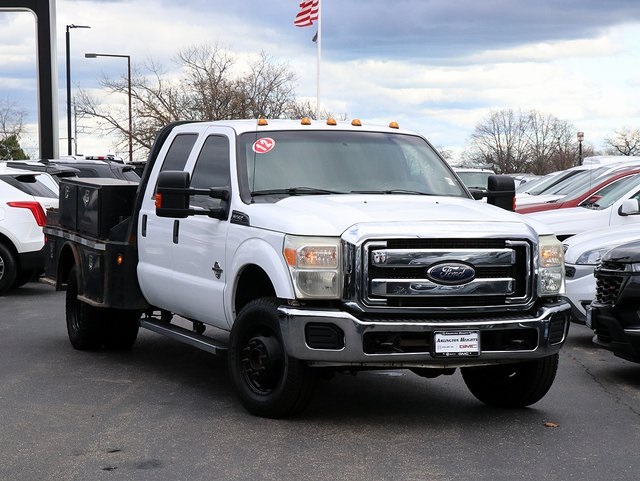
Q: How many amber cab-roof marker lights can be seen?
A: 5